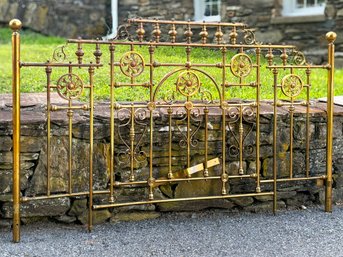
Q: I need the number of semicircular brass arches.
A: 1